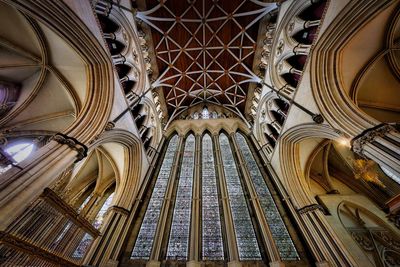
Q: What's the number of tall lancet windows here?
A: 5